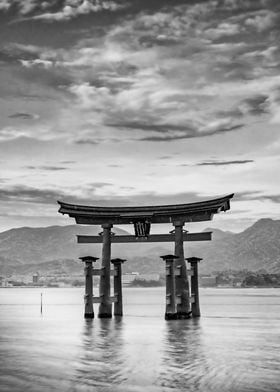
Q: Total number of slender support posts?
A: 4